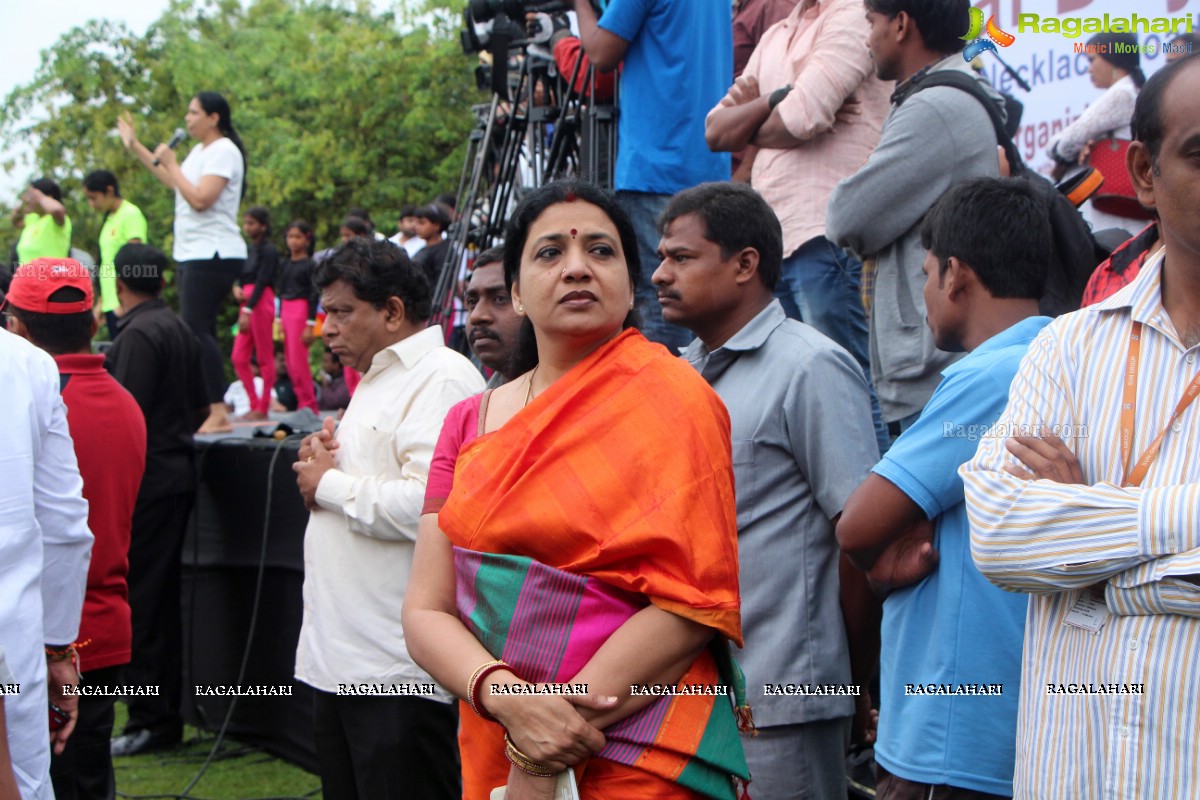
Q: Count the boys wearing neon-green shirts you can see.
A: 2